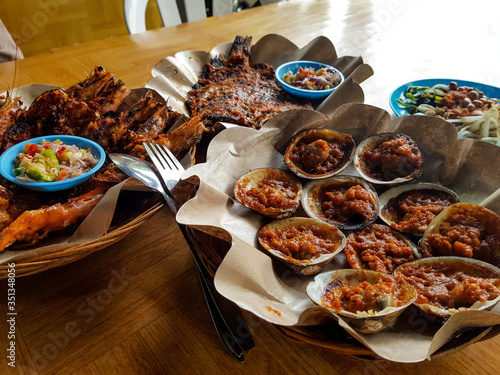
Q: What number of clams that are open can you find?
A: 10